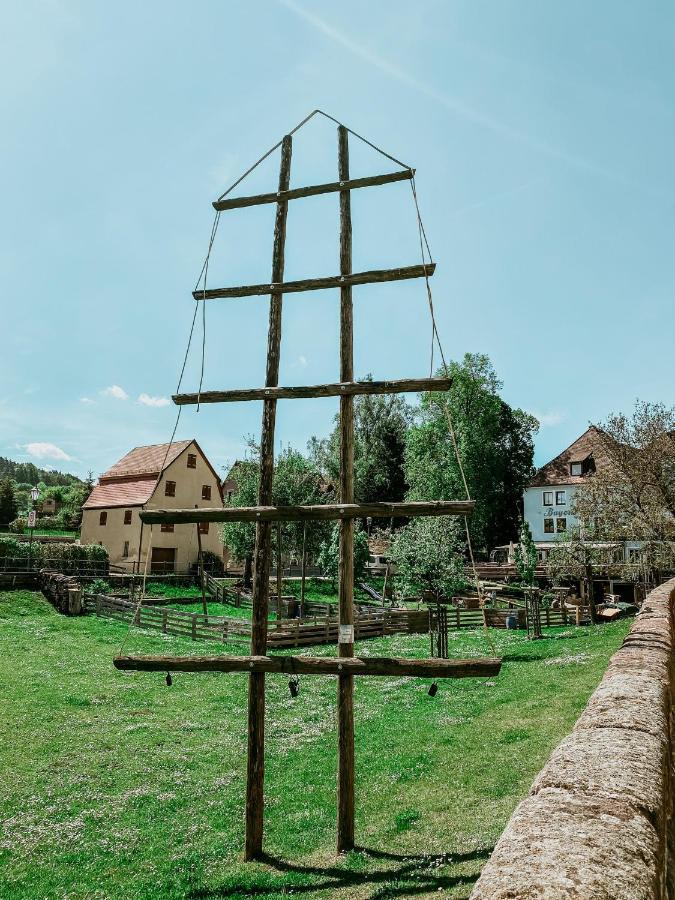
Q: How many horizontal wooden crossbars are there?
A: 5